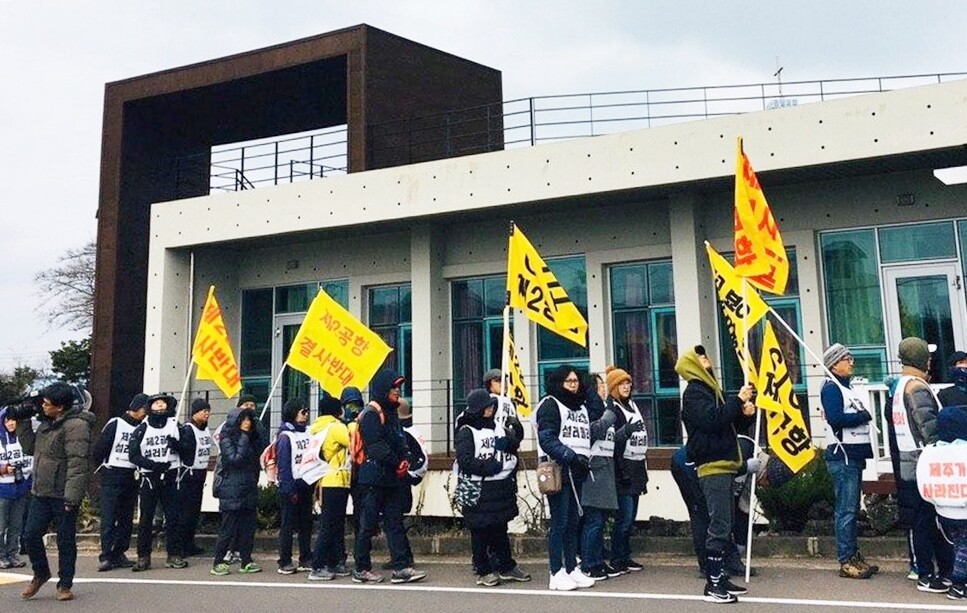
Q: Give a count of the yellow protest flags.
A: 7